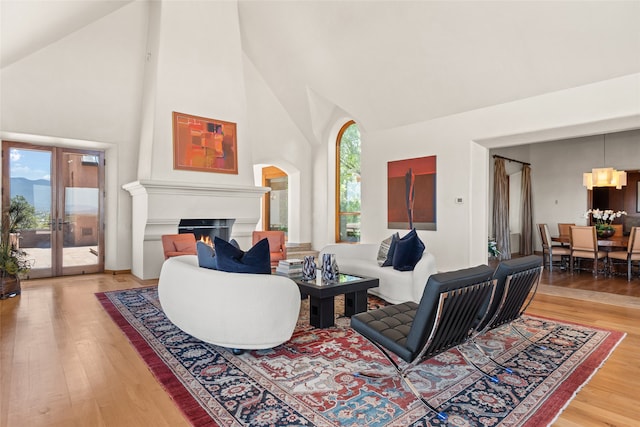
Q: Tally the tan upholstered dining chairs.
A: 5